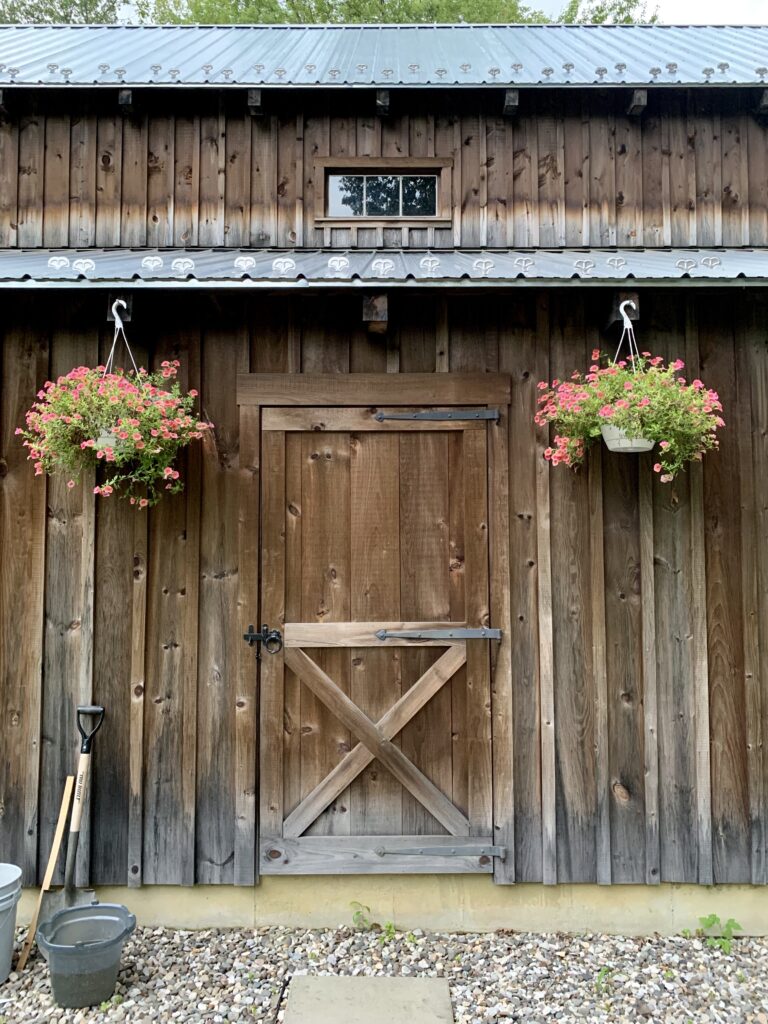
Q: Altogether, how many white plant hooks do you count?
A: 2